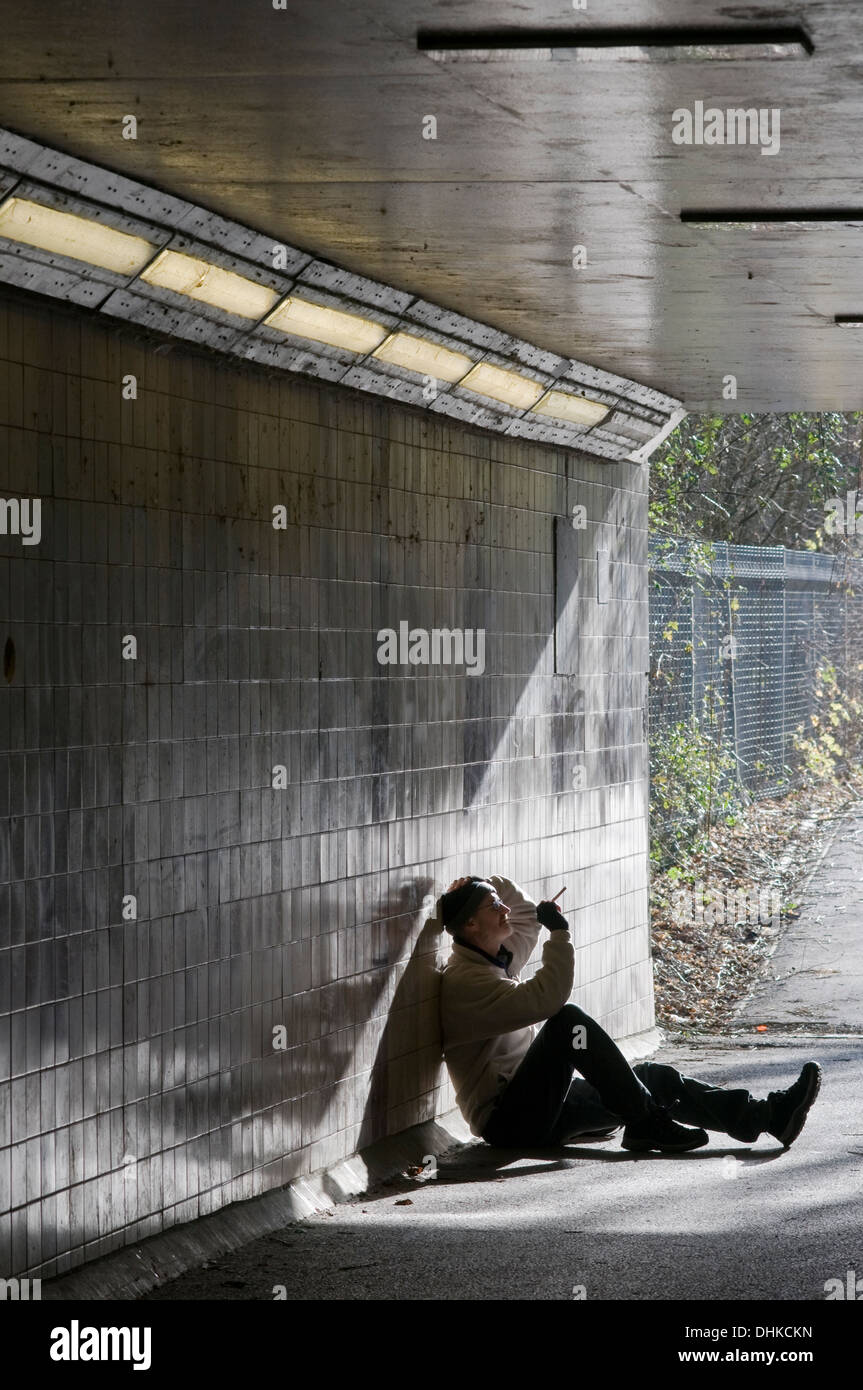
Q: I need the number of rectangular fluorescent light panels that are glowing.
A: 6